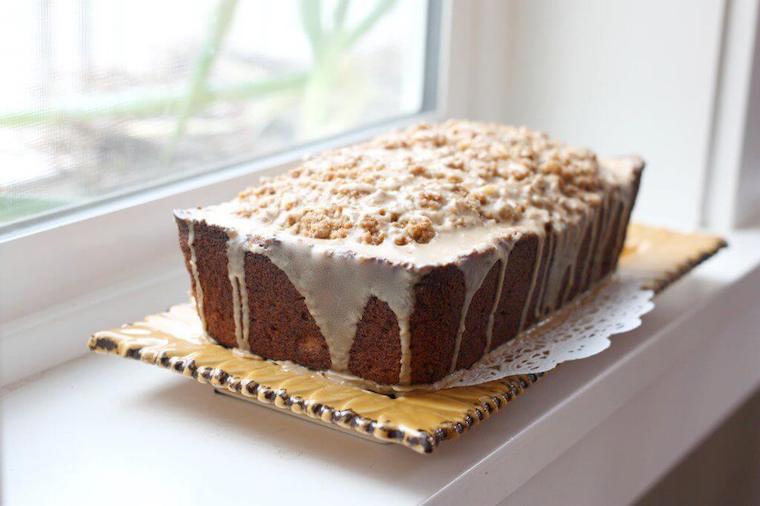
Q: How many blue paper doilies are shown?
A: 0